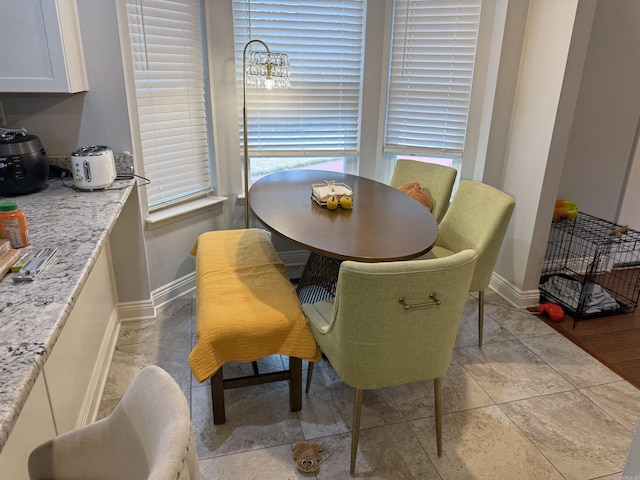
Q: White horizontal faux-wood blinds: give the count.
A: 3